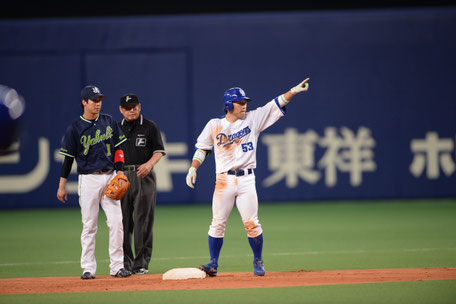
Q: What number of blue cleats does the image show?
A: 2